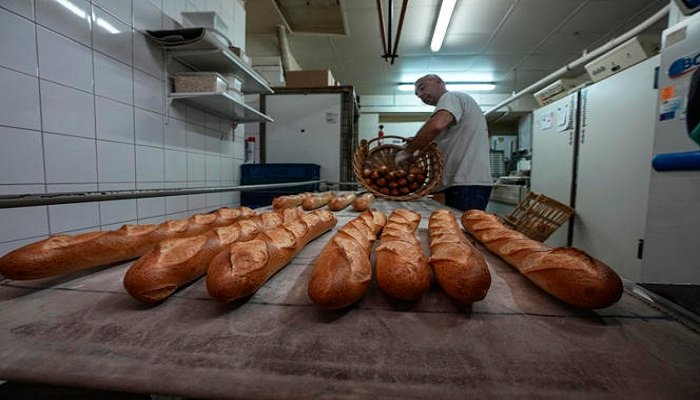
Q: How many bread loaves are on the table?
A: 11